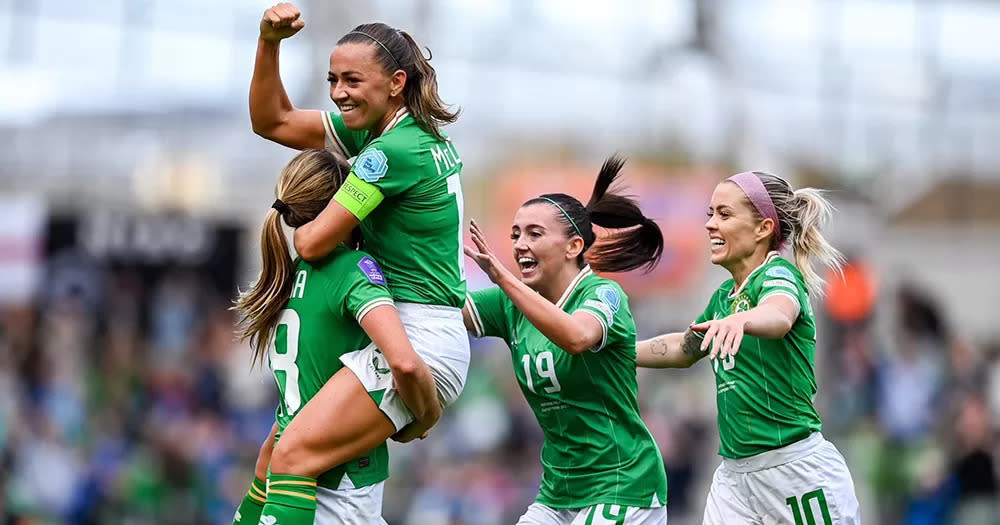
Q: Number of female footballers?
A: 4